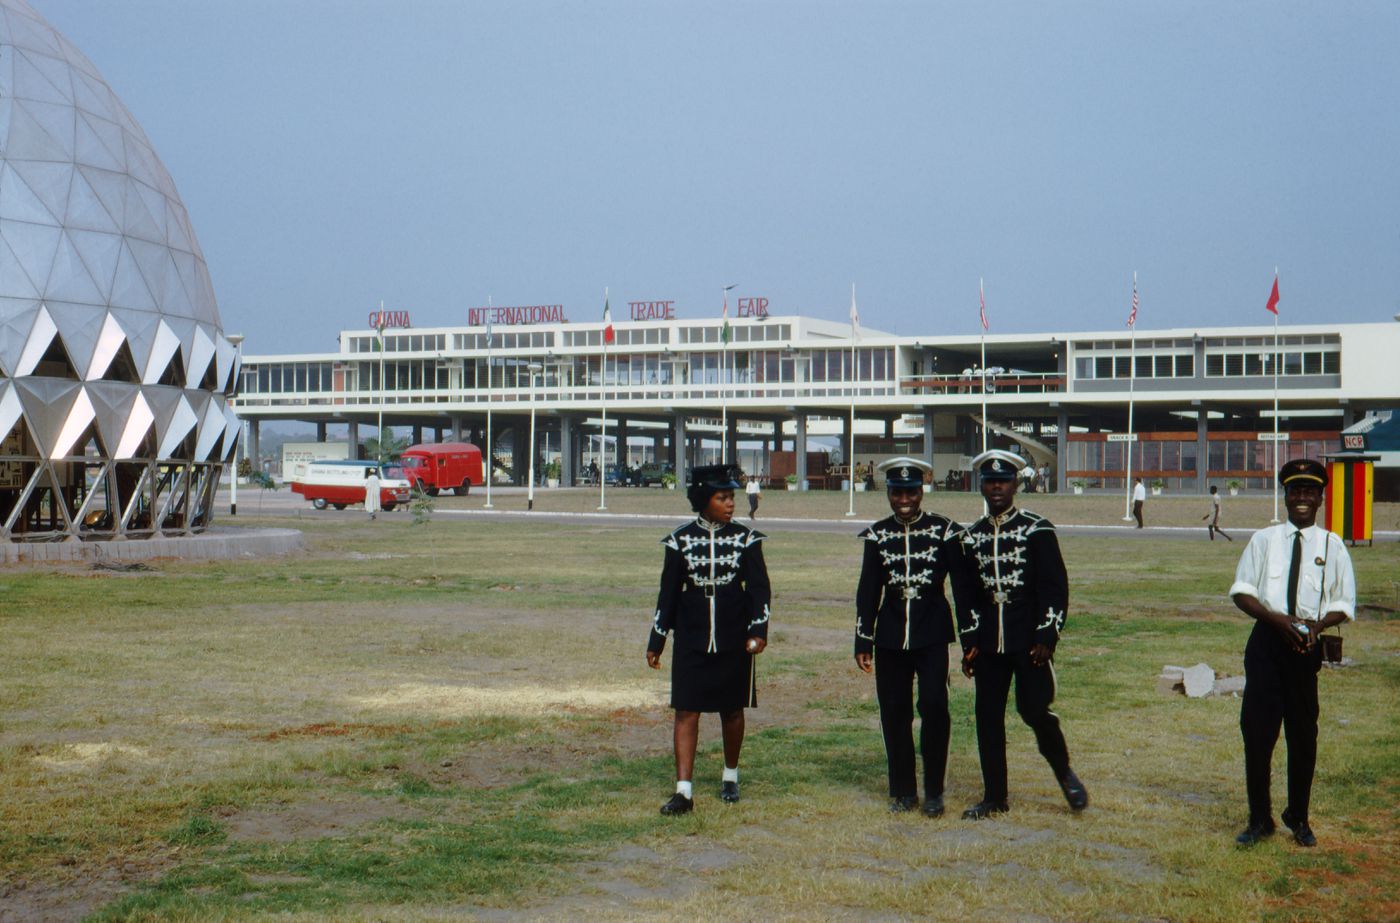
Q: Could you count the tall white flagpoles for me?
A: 8